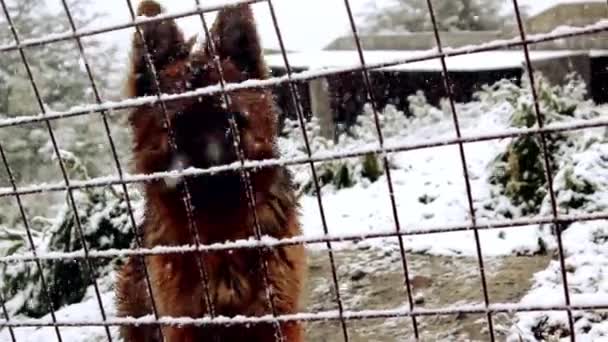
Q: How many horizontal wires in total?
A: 5